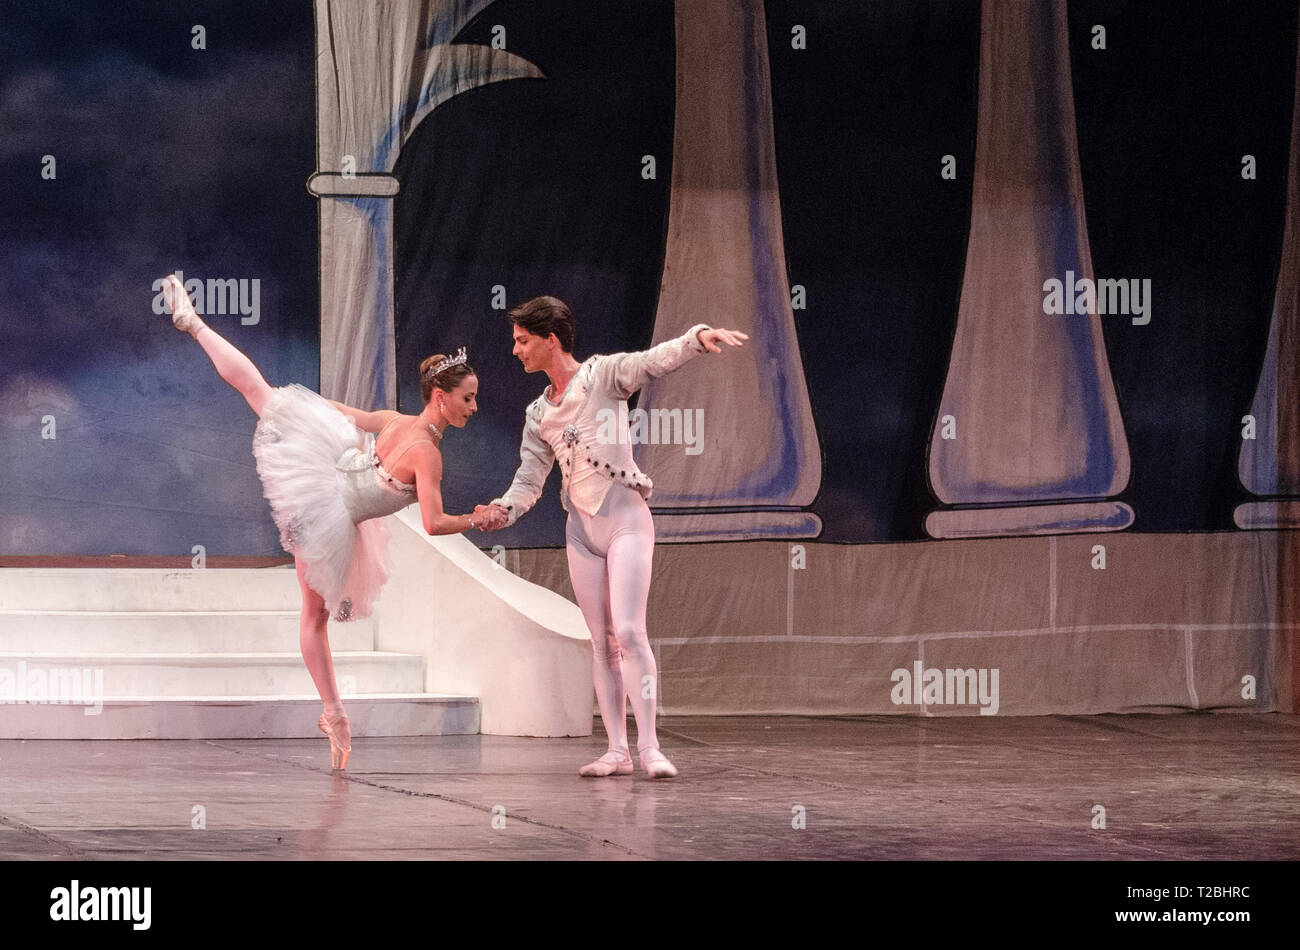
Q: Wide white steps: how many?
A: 4